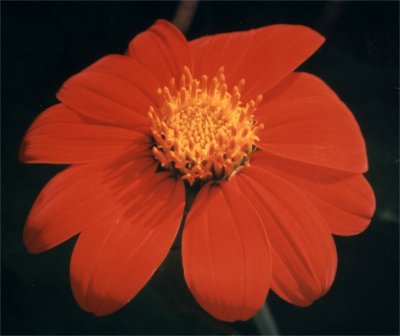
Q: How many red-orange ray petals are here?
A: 10